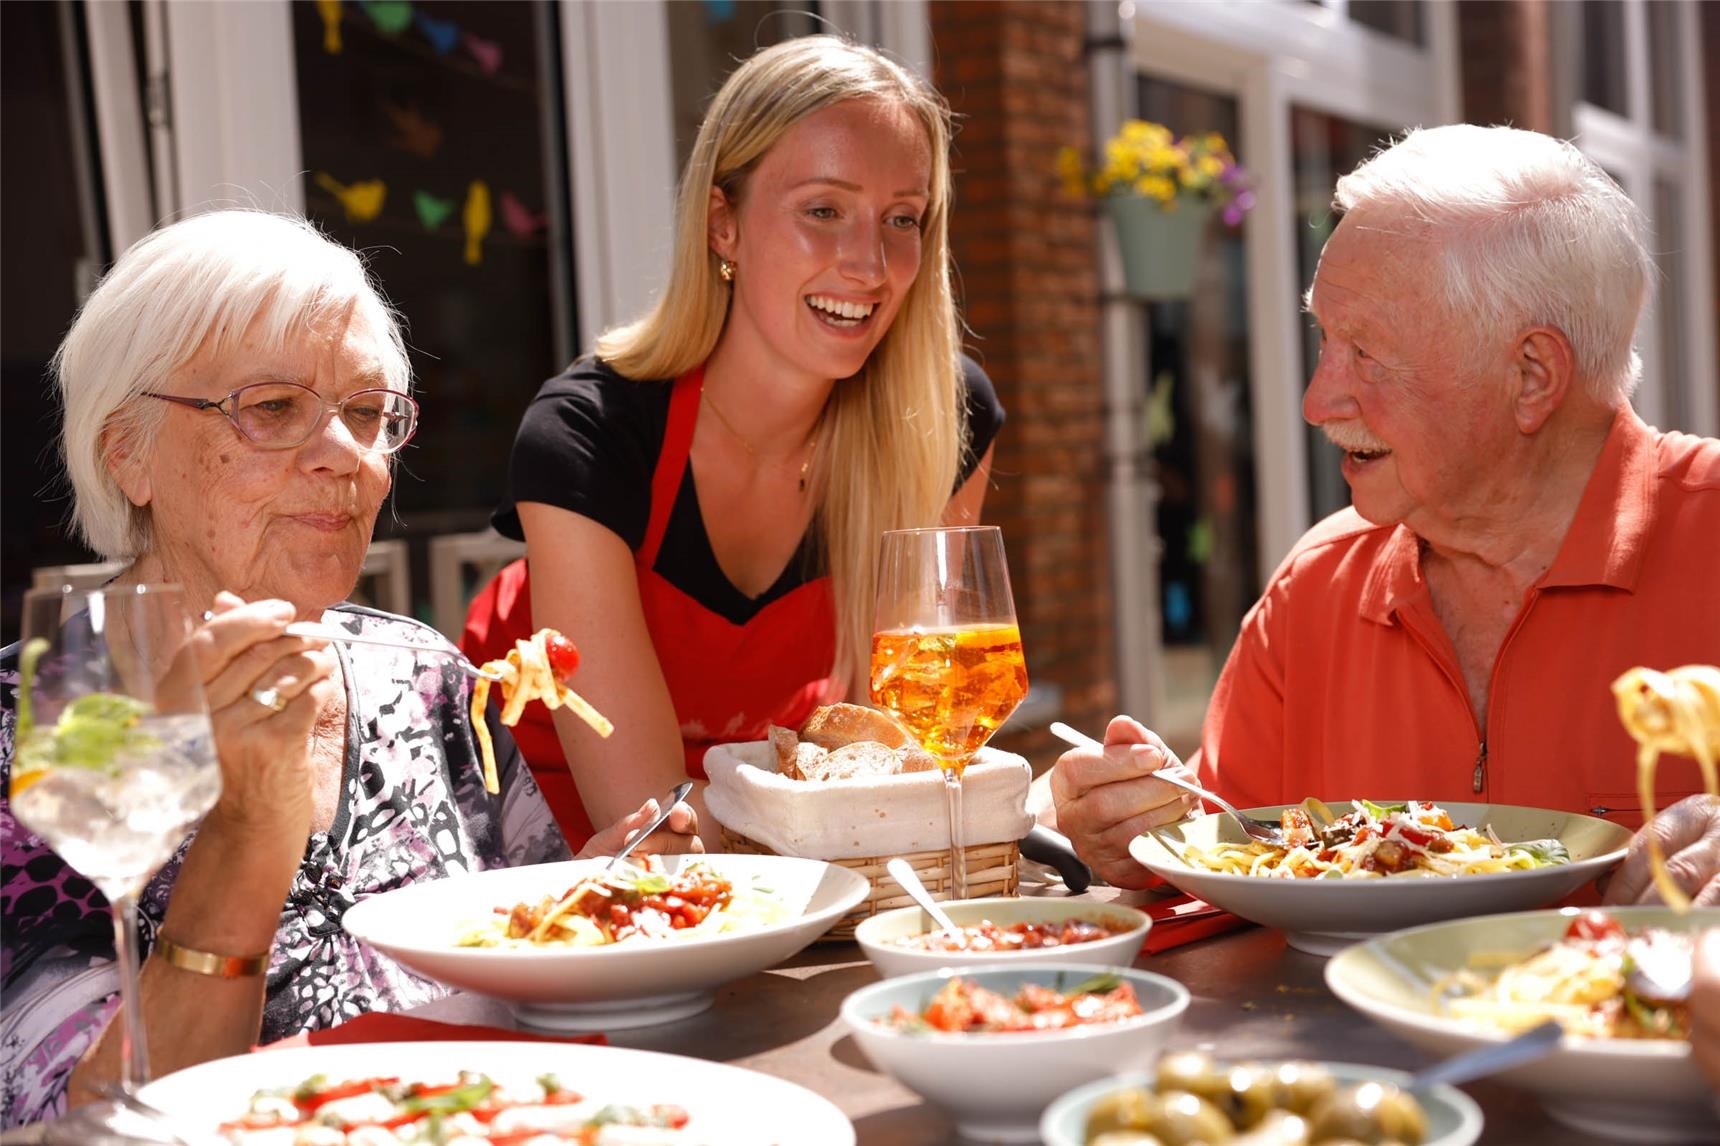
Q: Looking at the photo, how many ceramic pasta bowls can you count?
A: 3